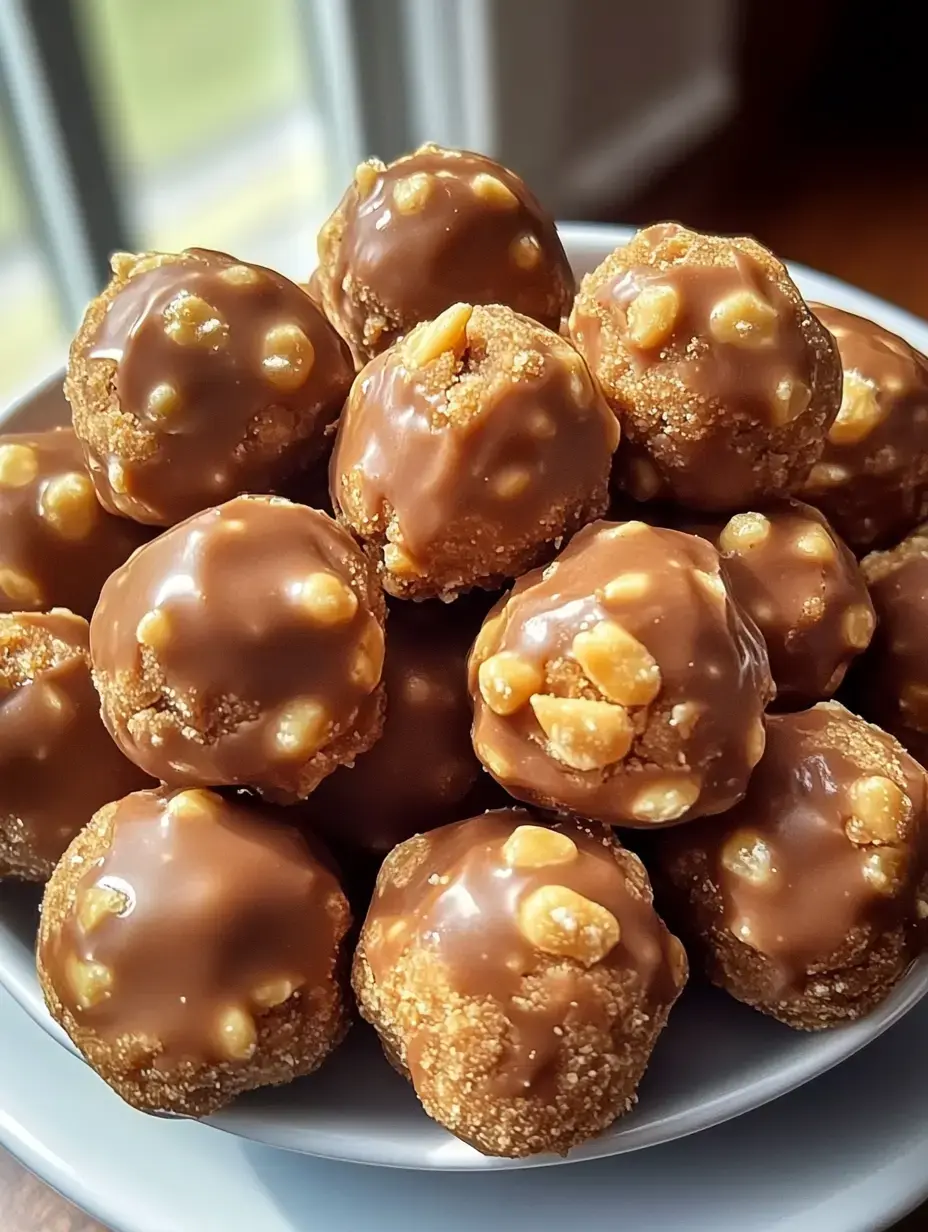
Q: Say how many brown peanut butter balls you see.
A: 15